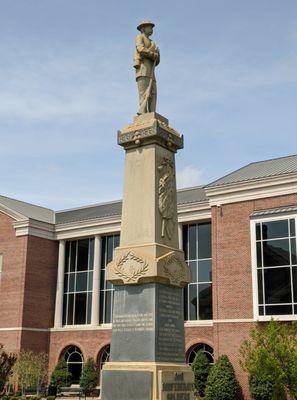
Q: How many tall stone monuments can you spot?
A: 1